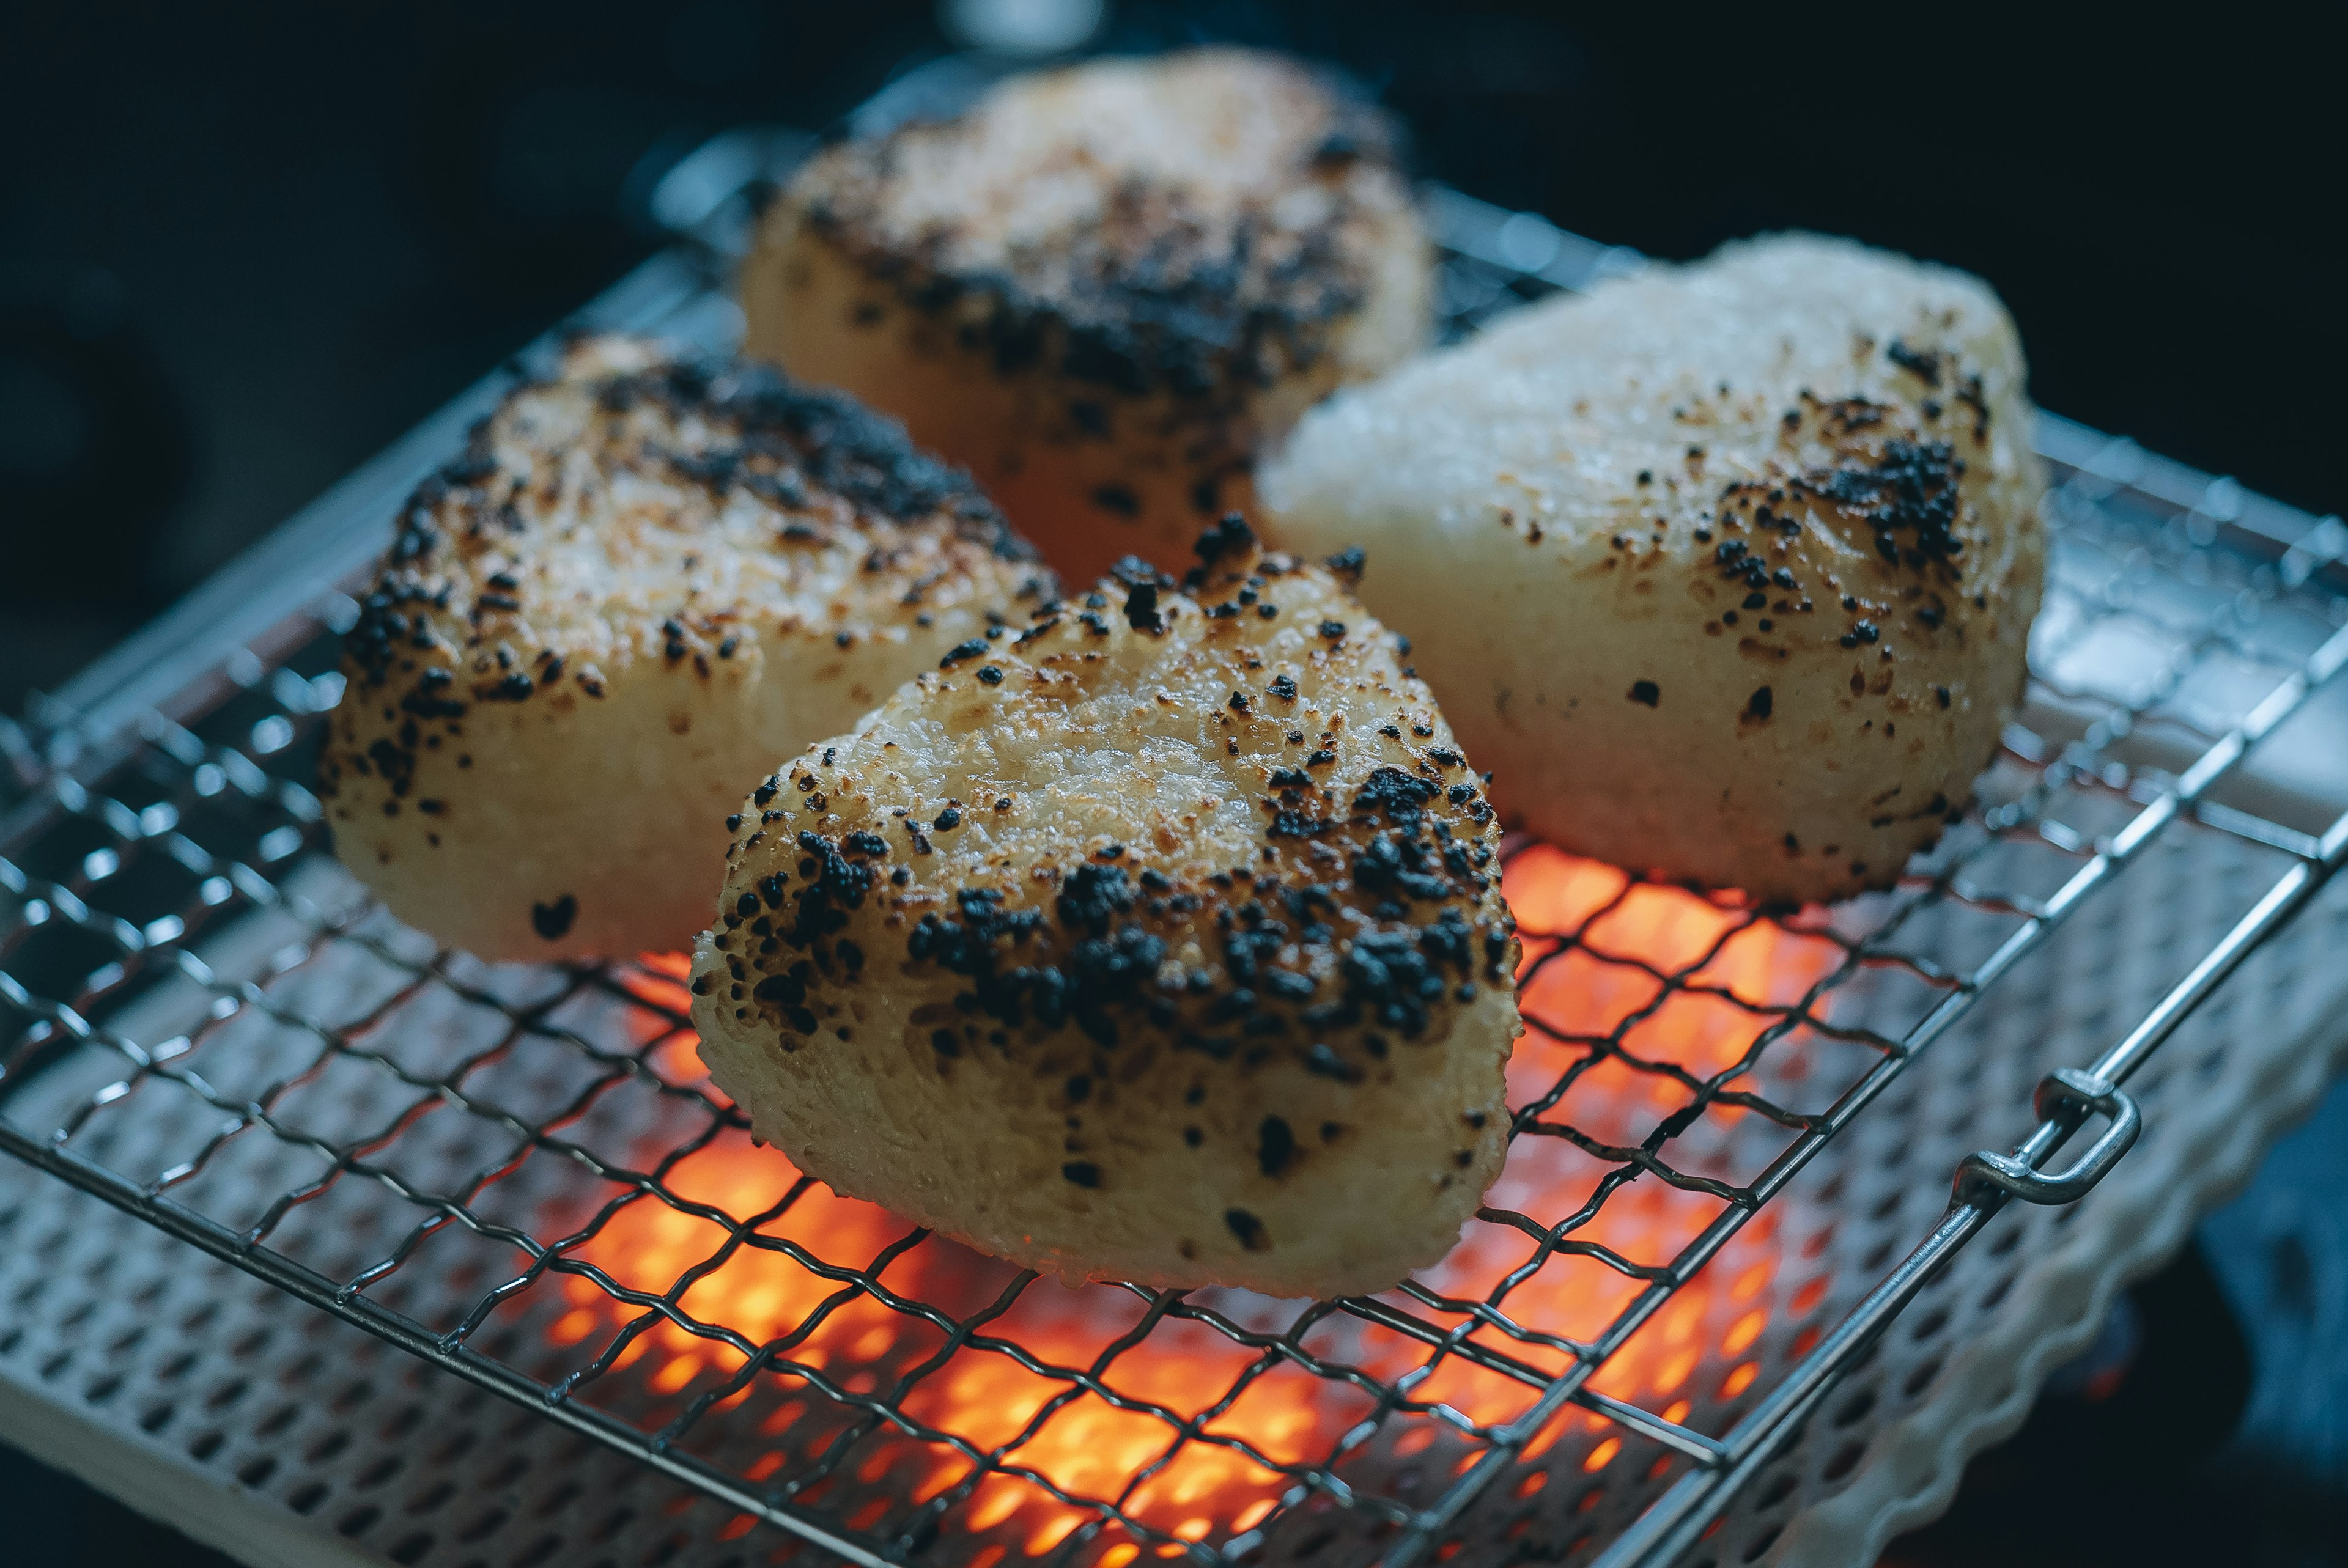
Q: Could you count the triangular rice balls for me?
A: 4